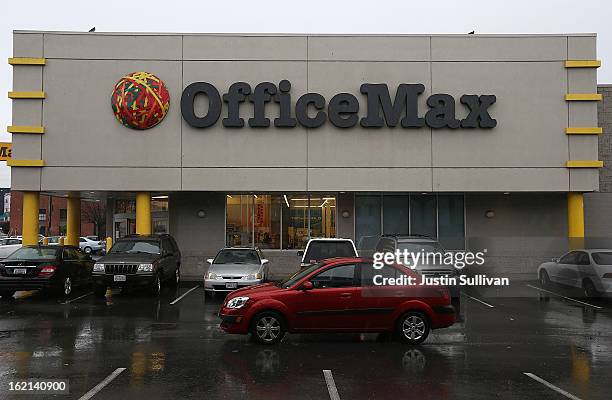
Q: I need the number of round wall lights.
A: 3